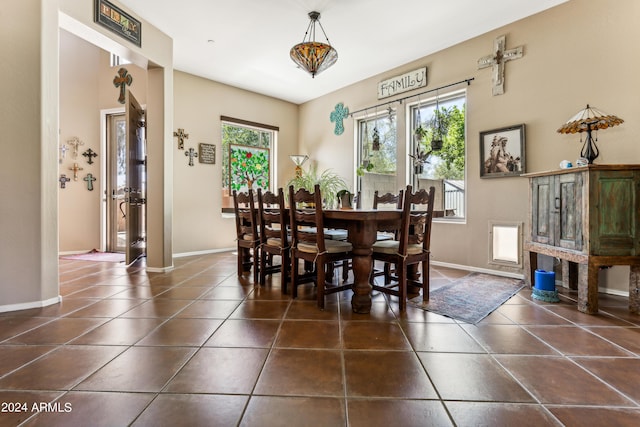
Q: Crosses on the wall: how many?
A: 11